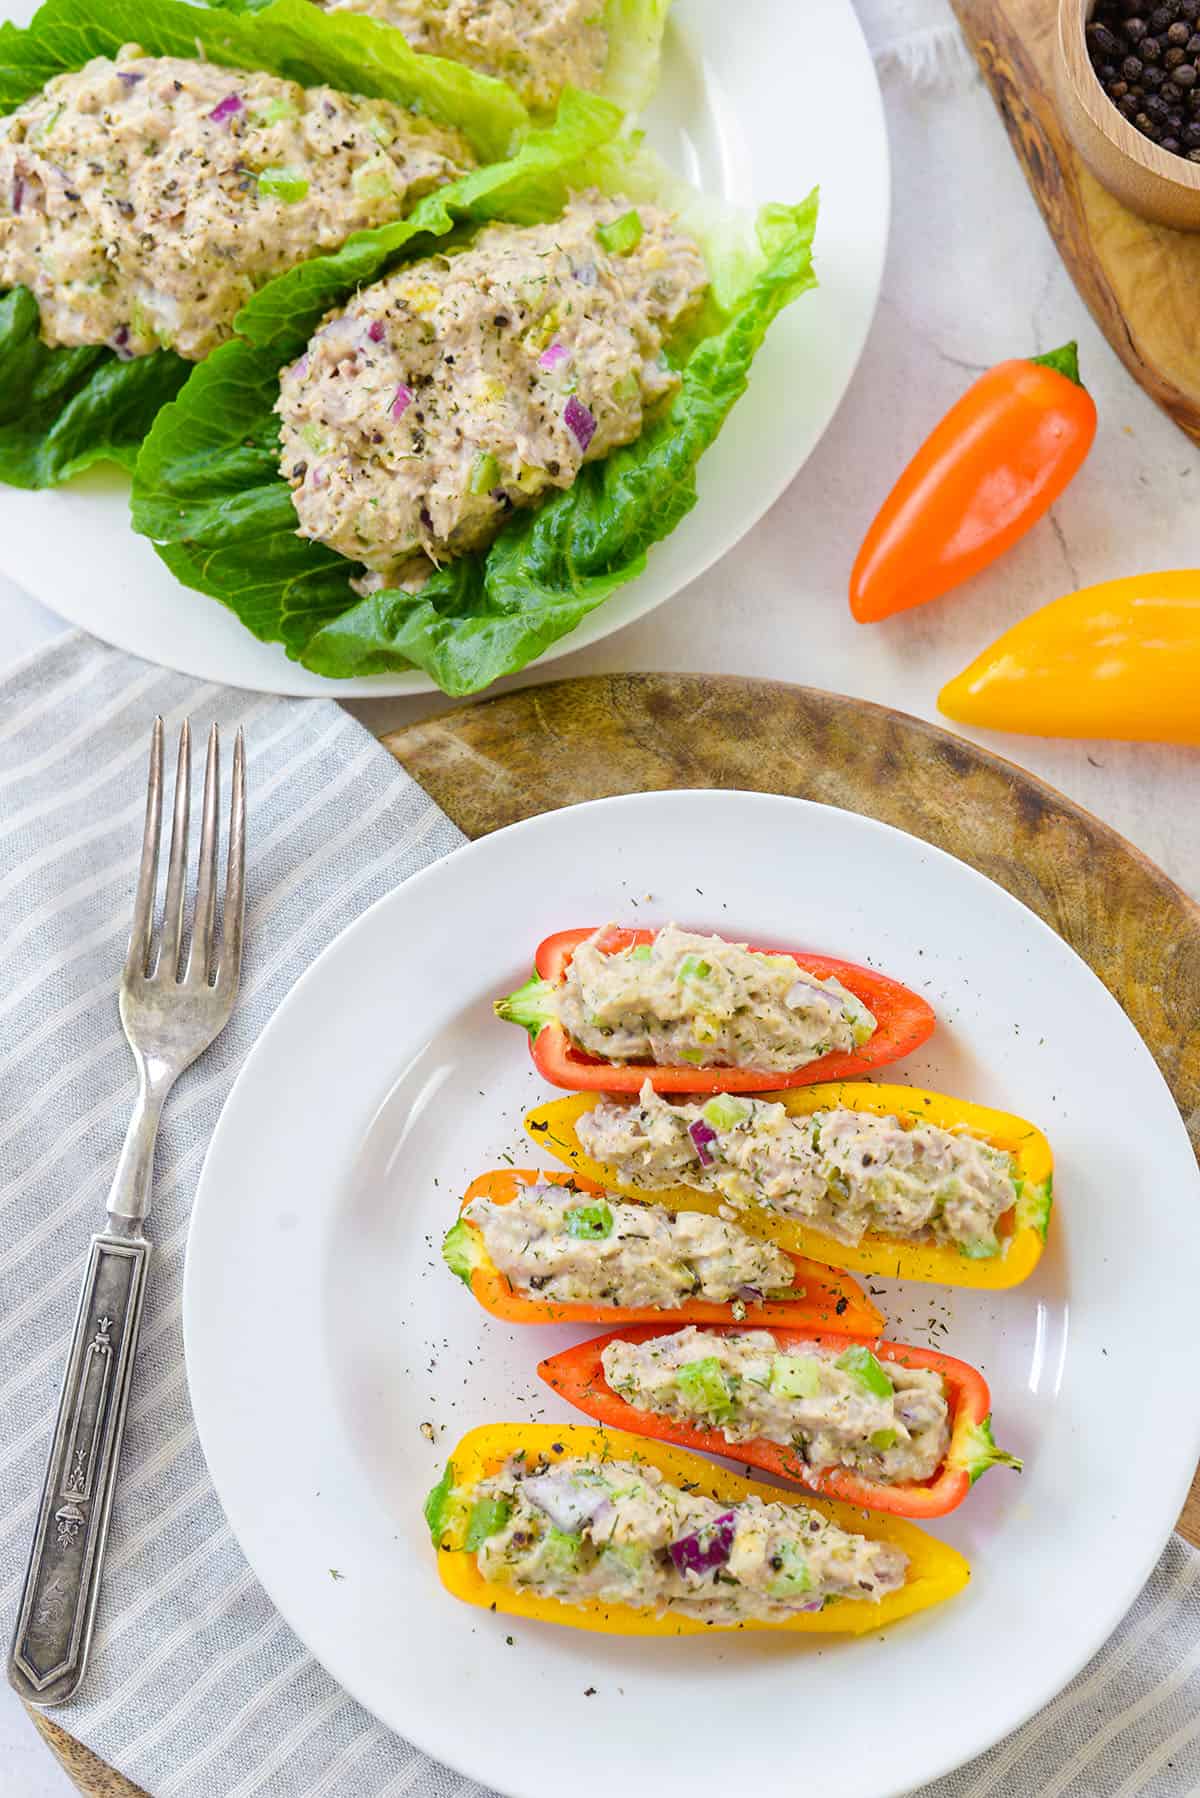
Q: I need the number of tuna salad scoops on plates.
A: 8